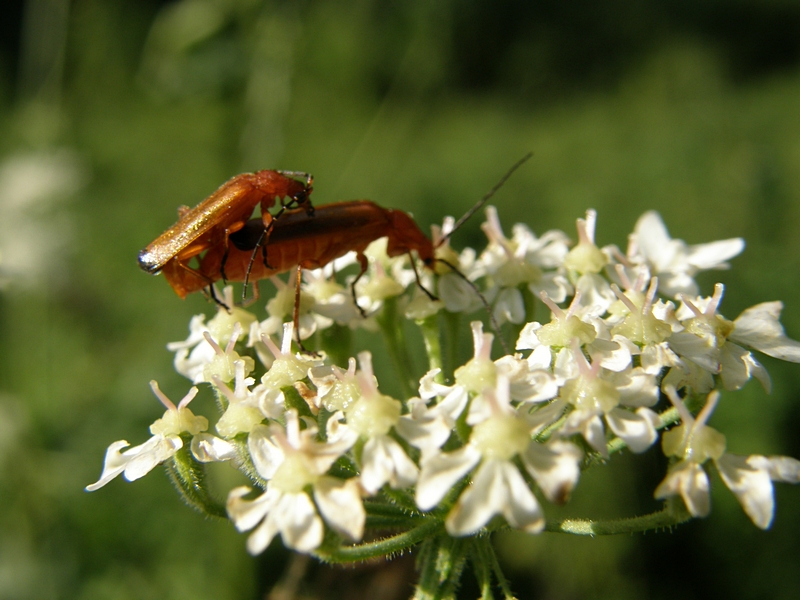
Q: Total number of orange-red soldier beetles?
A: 2